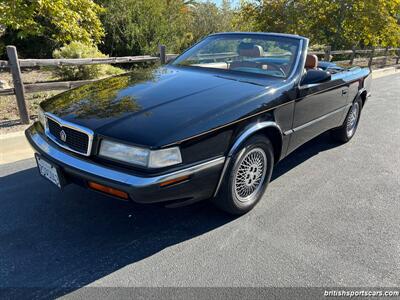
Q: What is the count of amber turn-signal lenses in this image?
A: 2